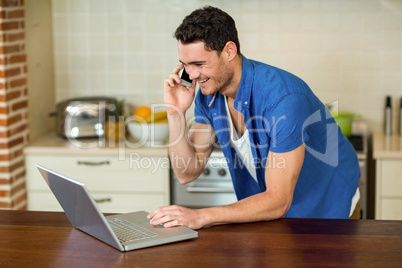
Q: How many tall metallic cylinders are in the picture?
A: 2